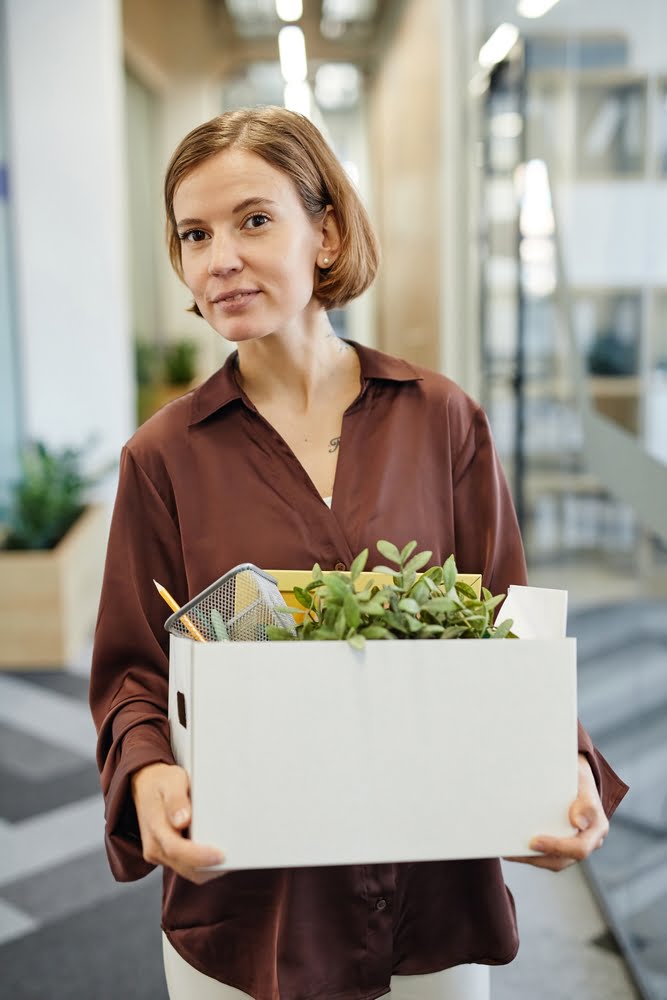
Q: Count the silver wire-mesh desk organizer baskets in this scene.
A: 1